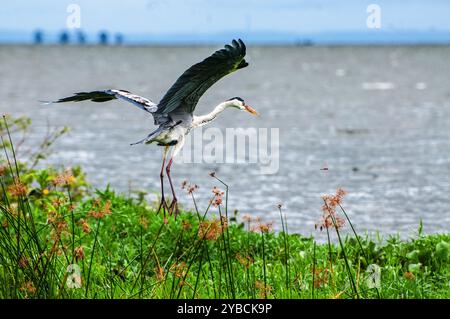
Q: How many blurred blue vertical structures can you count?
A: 5